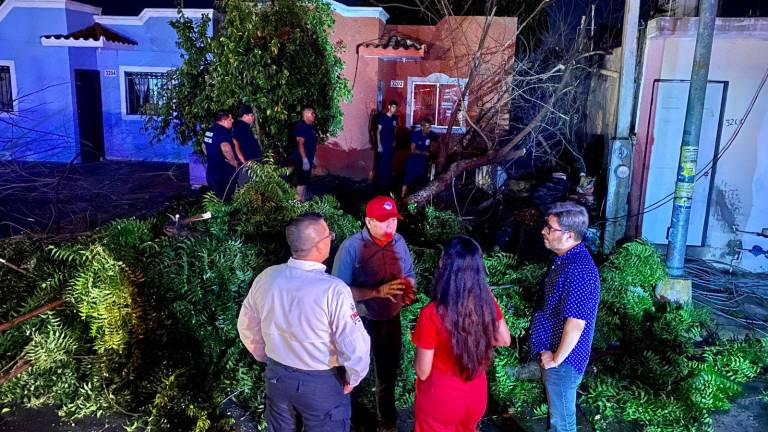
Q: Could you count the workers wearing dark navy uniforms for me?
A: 5